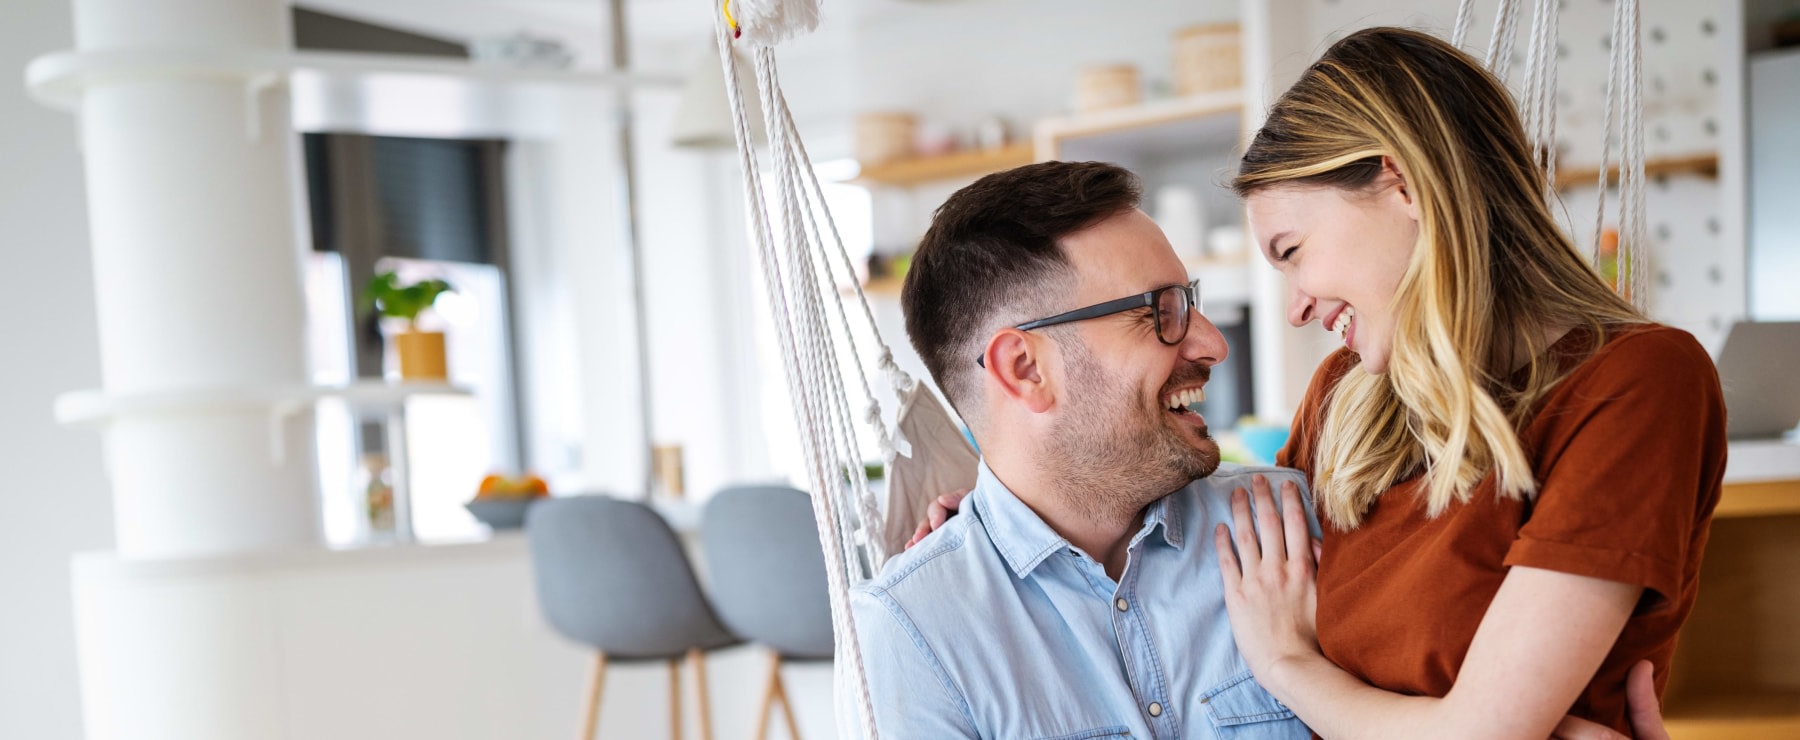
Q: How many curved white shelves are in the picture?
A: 2